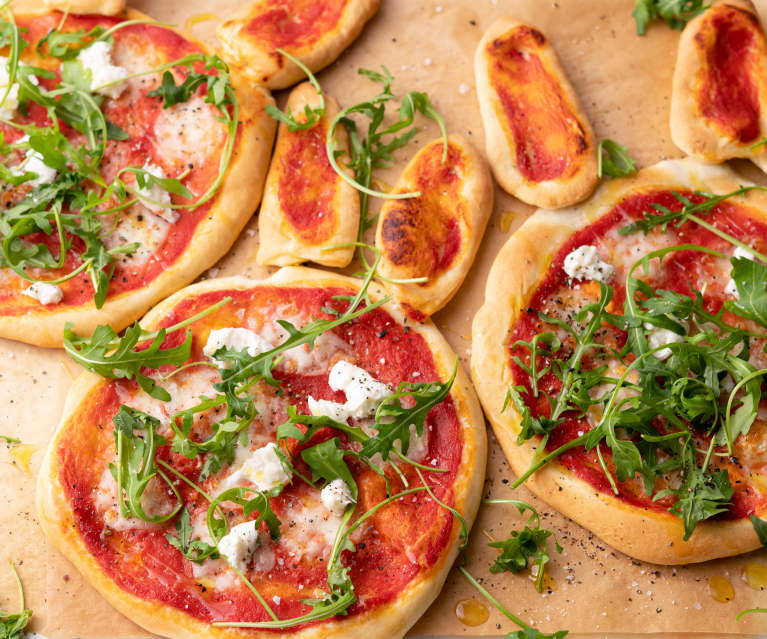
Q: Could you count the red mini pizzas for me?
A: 5